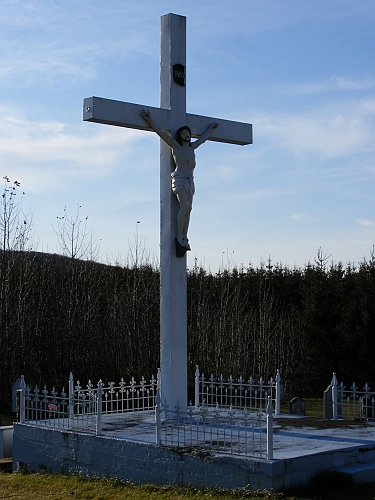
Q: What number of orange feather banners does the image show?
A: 0